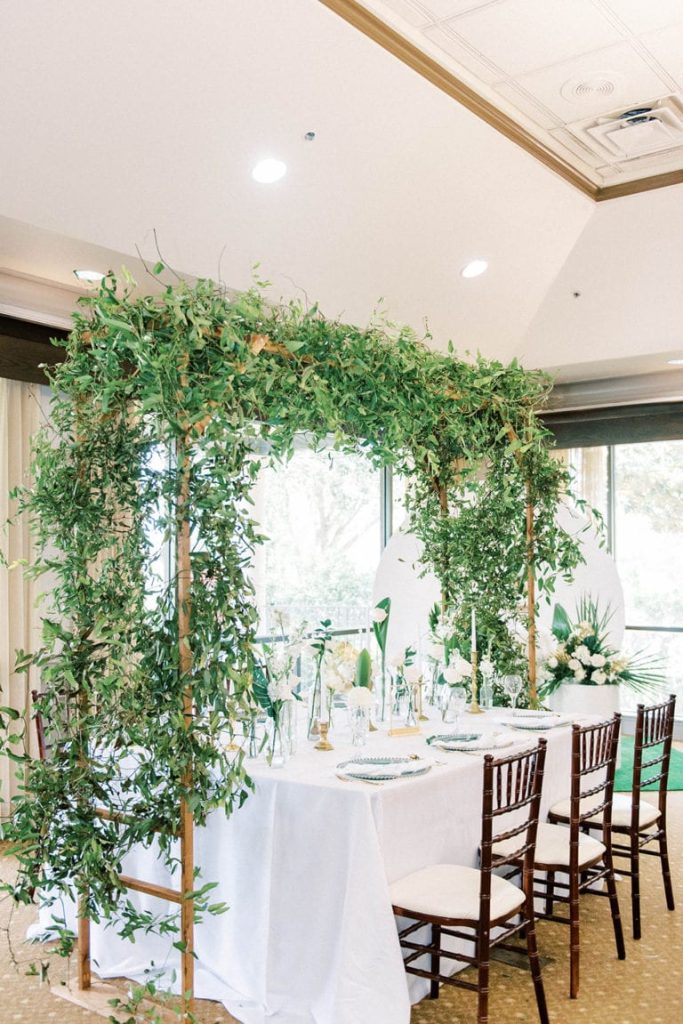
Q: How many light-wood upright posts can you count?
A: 4